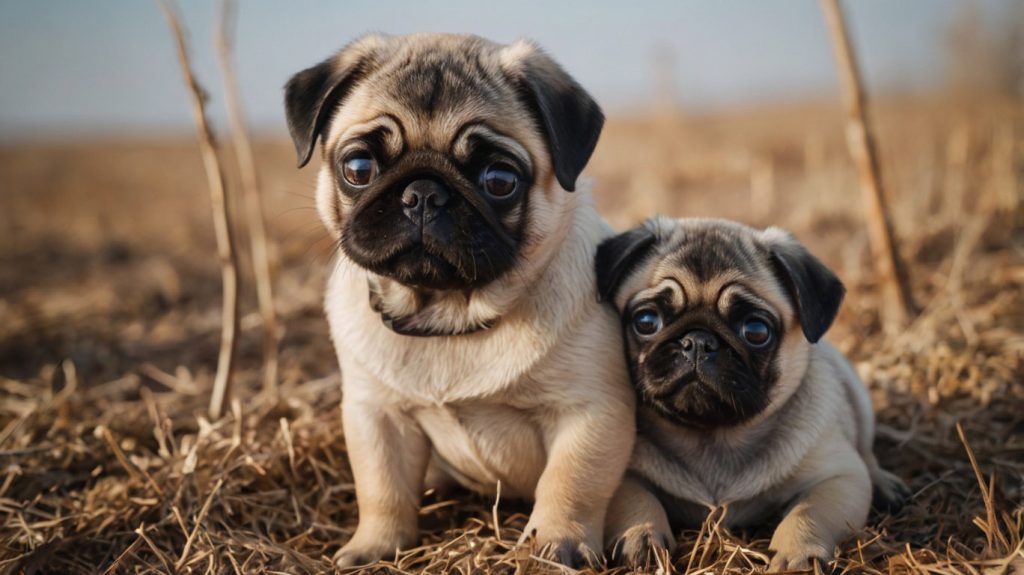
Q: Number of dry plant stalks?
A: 3